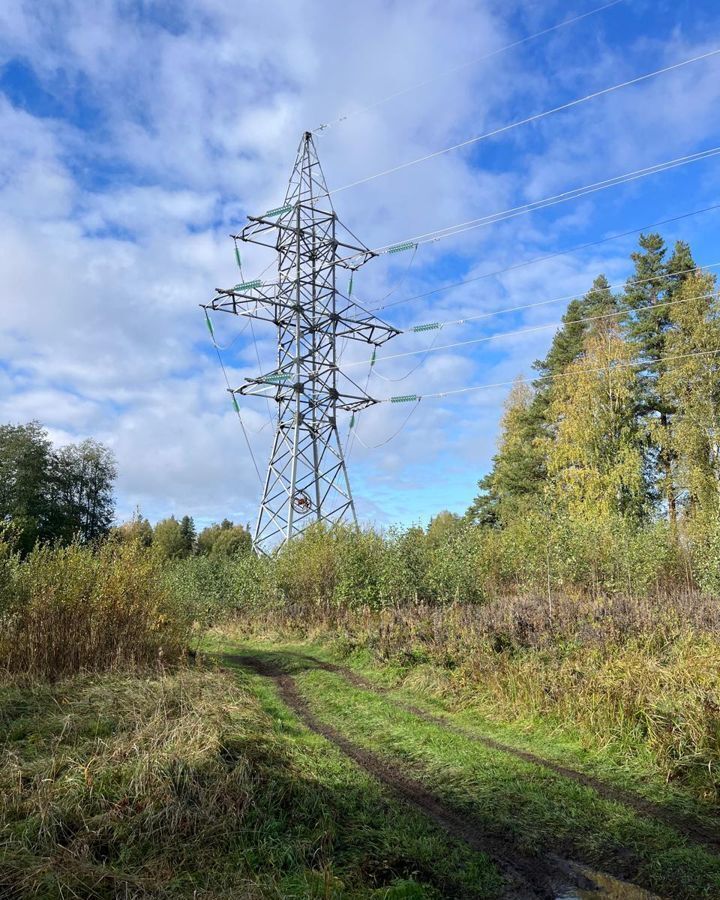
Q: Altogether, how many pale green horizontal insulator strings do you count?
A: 6